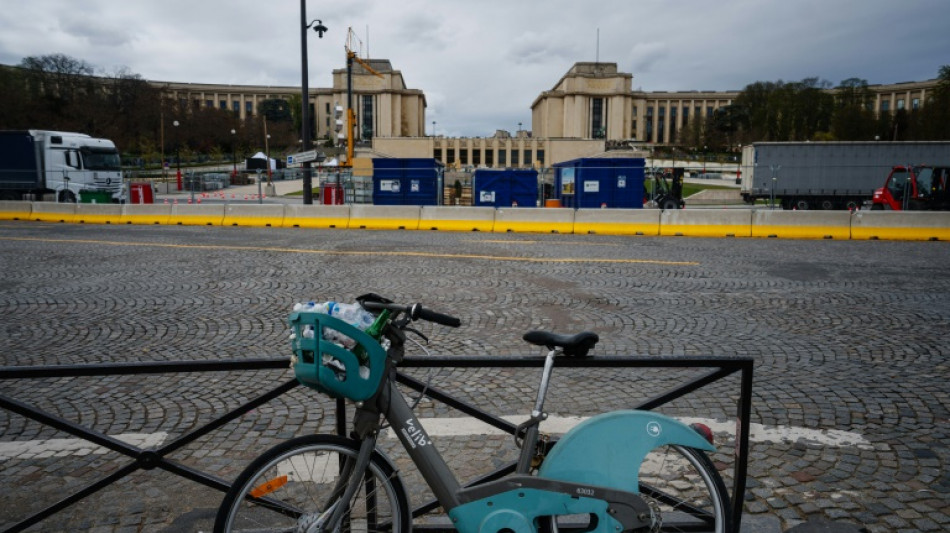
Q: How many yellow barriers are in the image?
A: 14